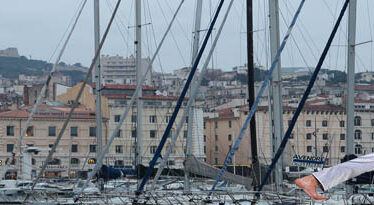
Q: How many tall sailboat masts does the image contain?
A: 6